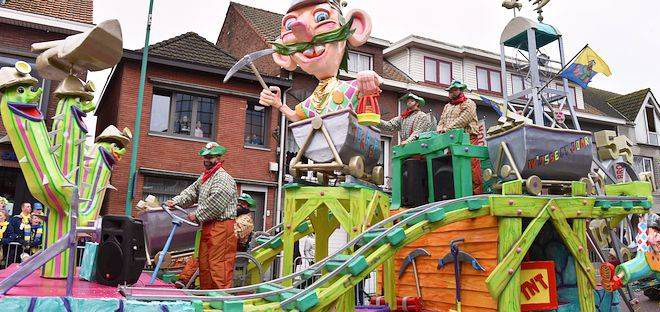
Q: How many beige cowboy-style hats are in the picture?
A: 3